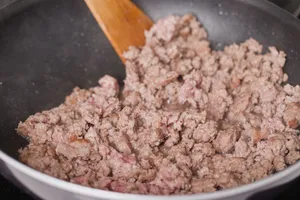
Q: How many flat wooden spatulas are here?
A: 1